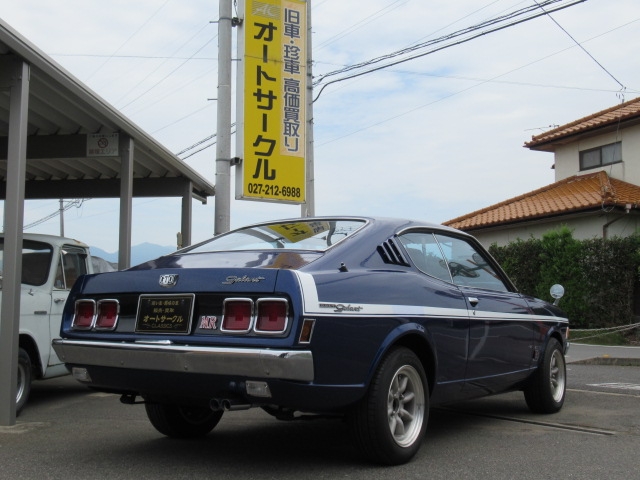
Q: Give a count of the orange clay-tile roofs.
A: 2